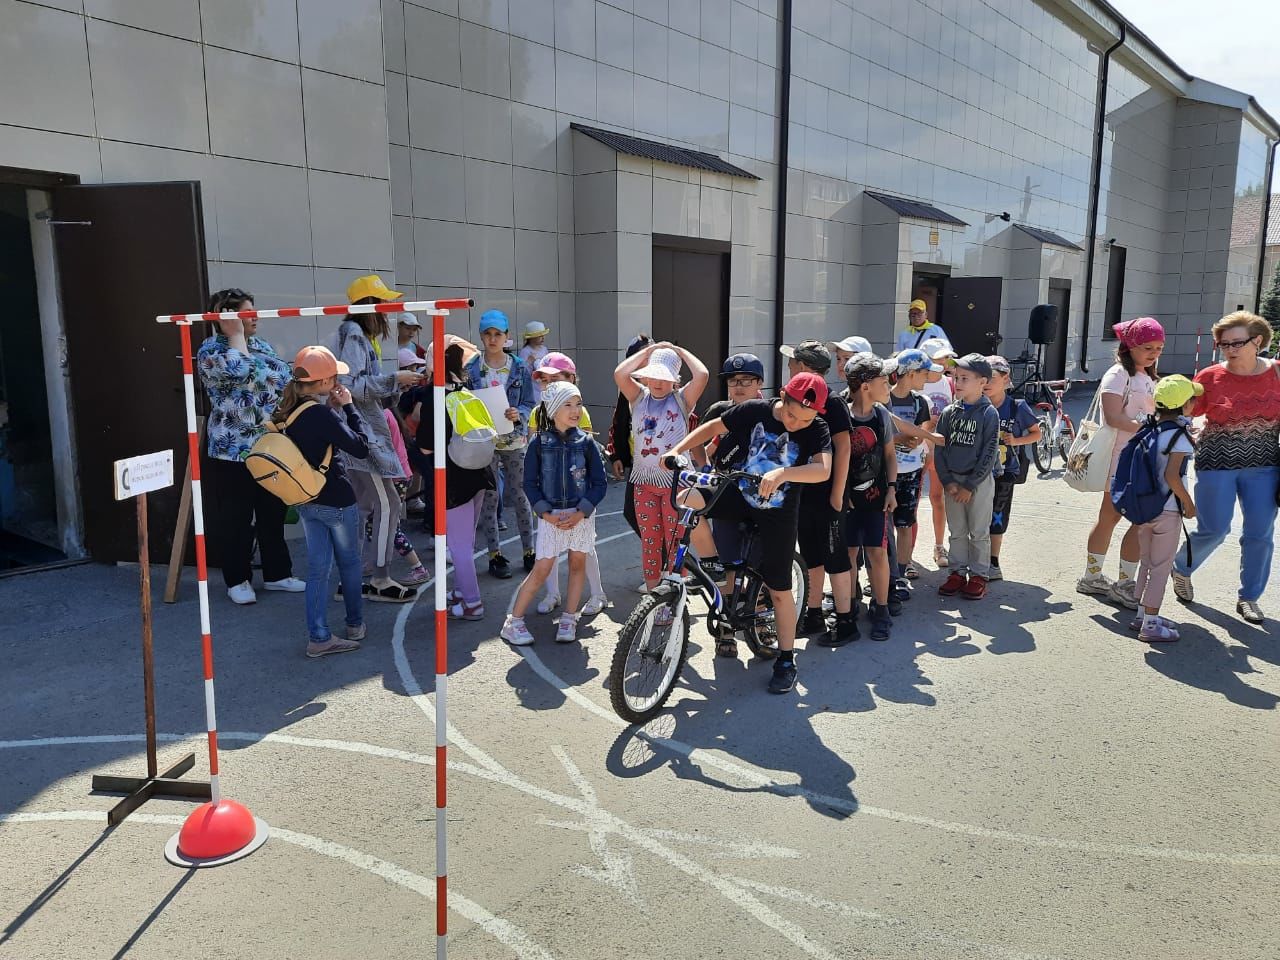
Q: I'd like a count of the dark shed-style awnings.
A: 3